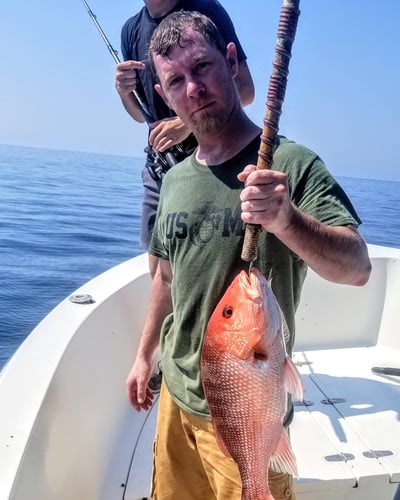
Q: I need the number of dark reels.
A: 1